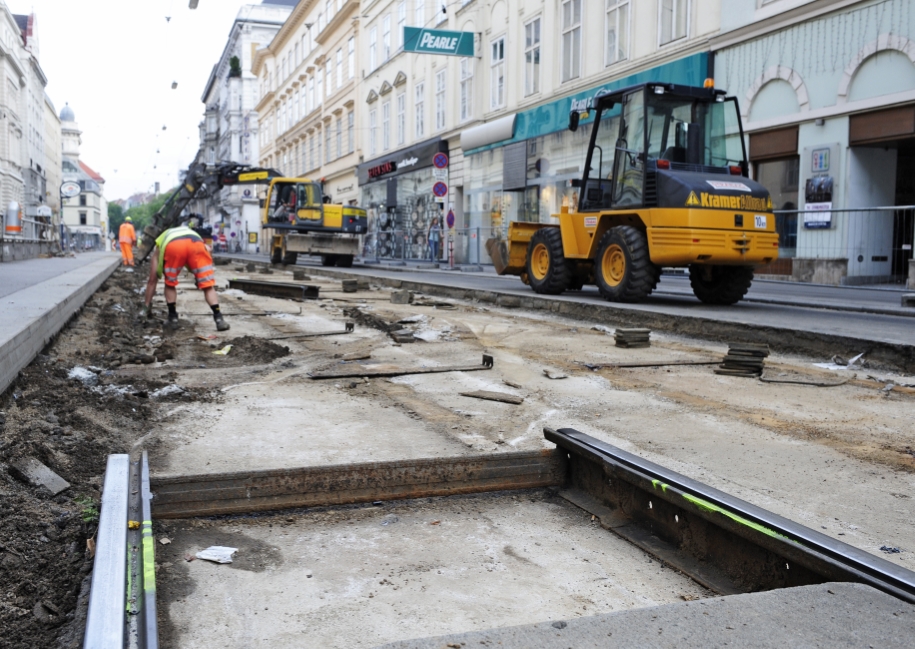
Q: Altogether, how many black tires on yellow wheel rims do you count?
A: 2